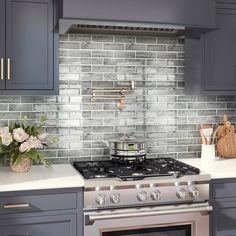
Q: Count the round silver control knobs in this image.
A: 6